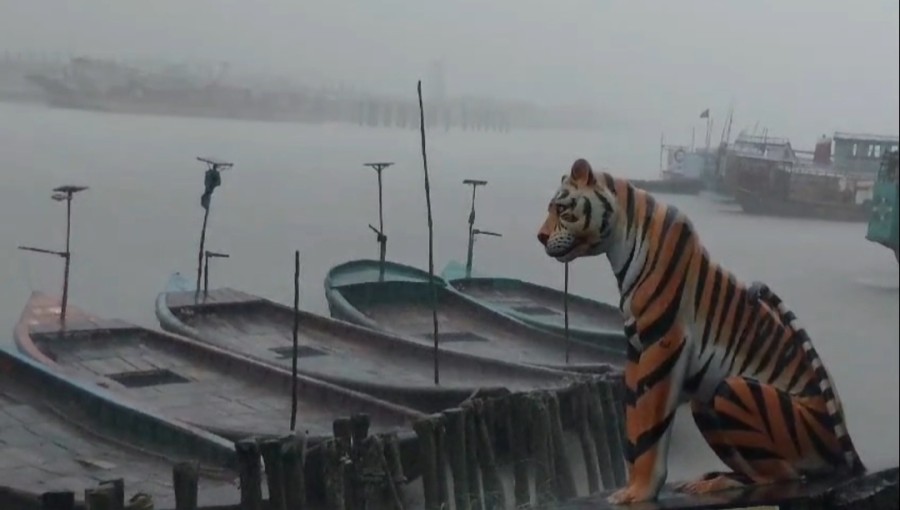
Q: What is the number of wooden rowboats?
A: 5